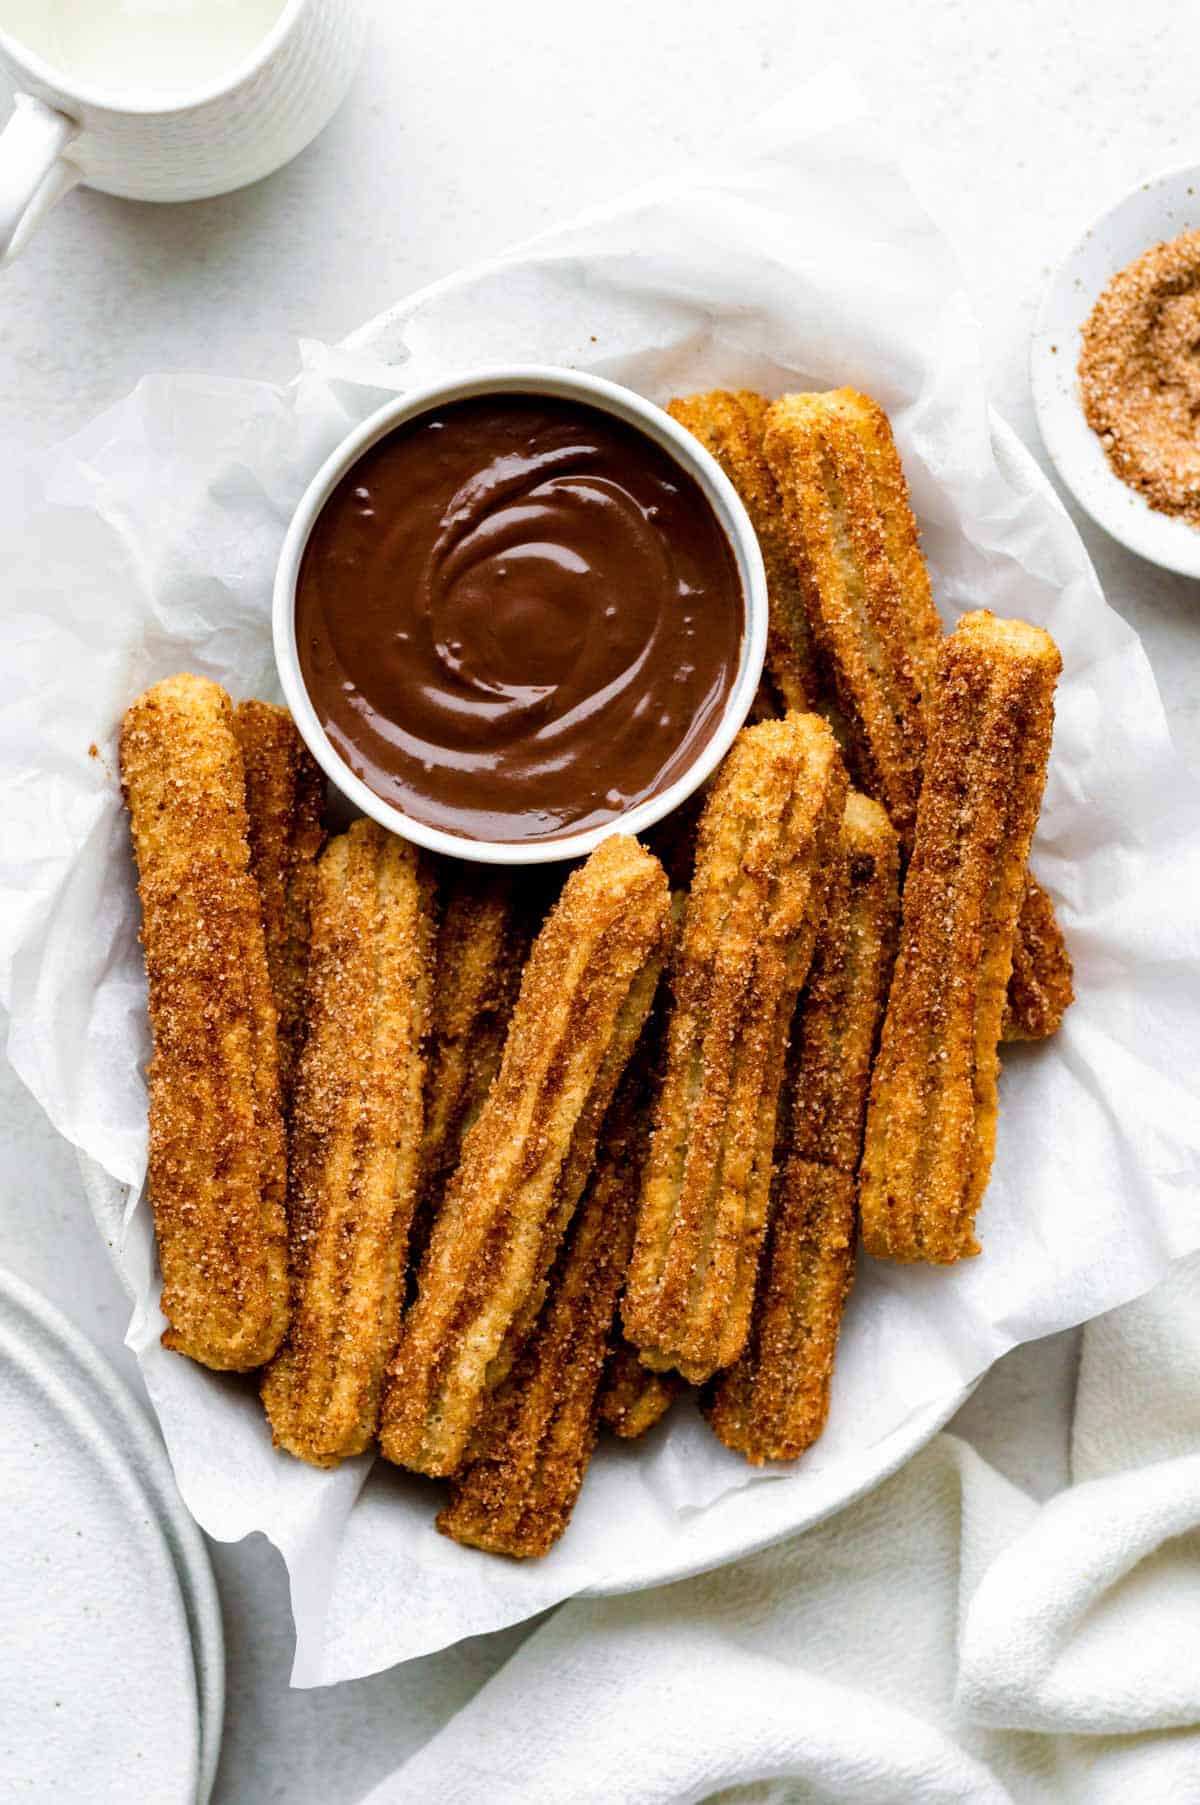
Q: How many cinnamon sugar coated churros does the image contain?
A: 13